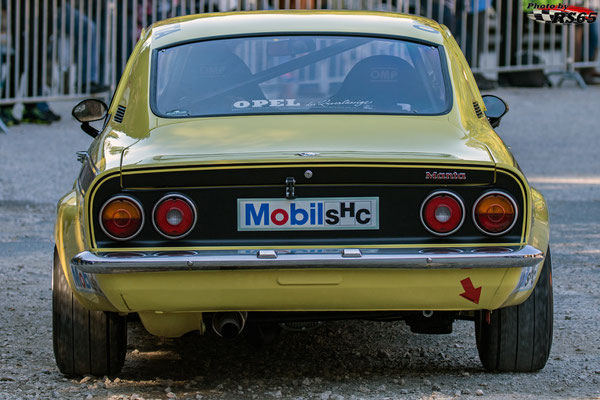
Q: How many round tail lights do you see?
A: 4